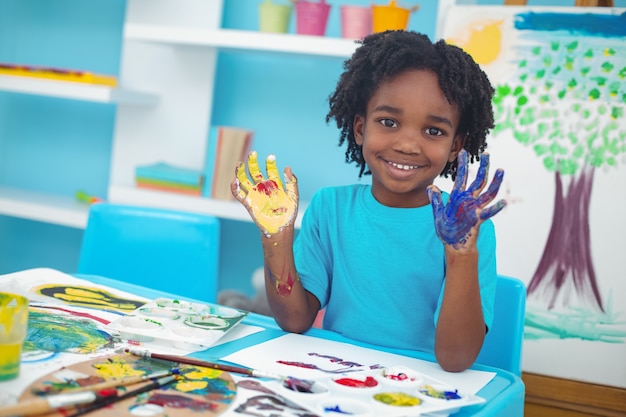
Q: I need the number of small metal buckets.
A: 4